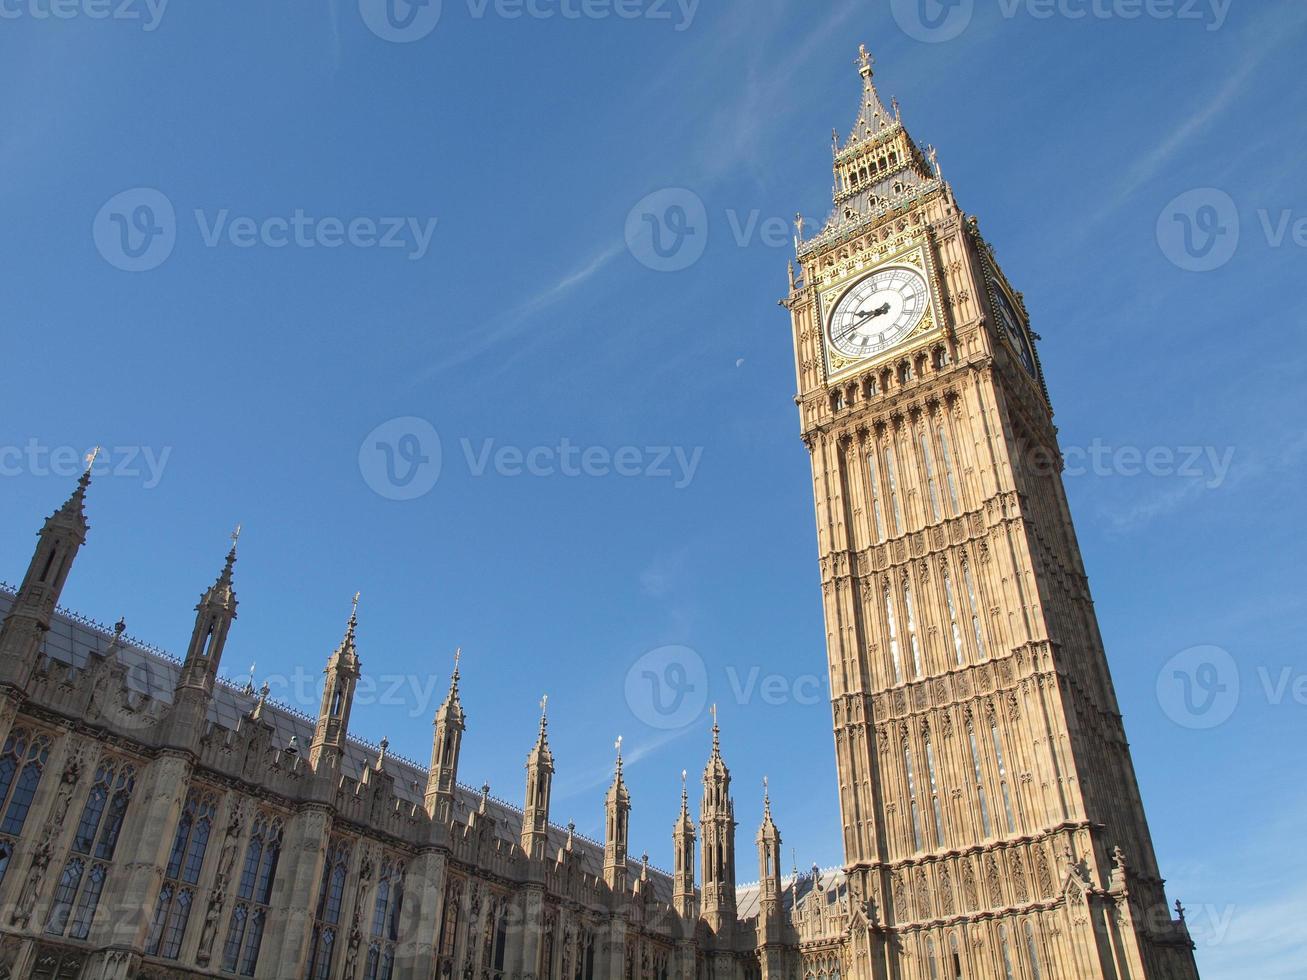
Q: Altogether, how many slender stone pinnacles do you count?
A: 9